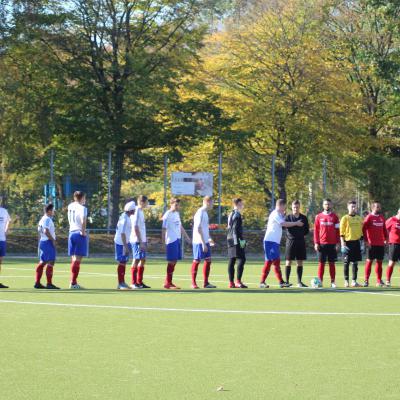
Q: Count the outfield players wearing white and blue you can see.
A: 8